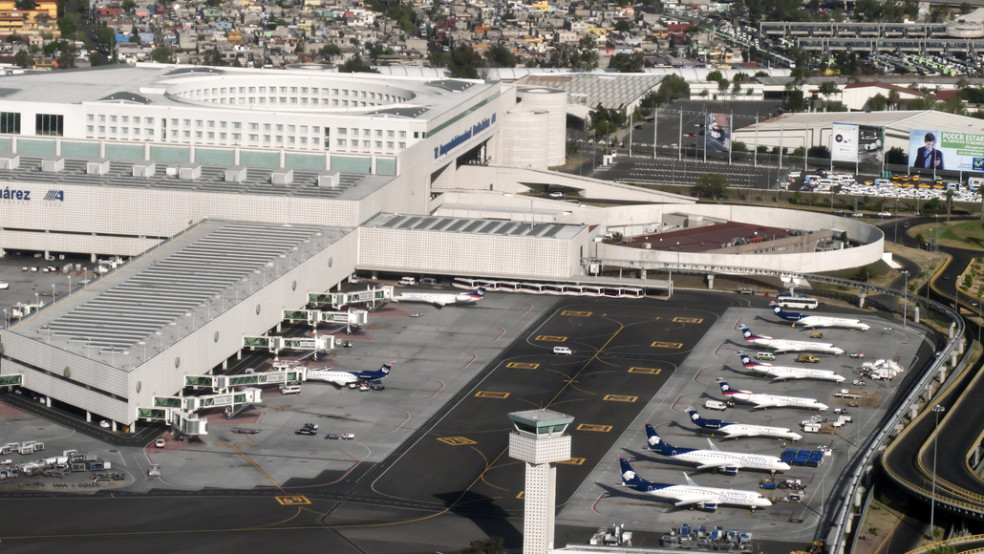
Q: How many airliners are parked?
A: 9